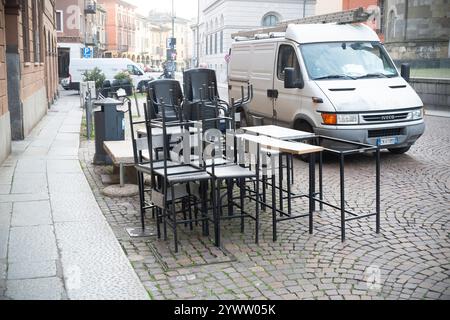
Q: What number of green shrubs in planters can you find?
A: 2